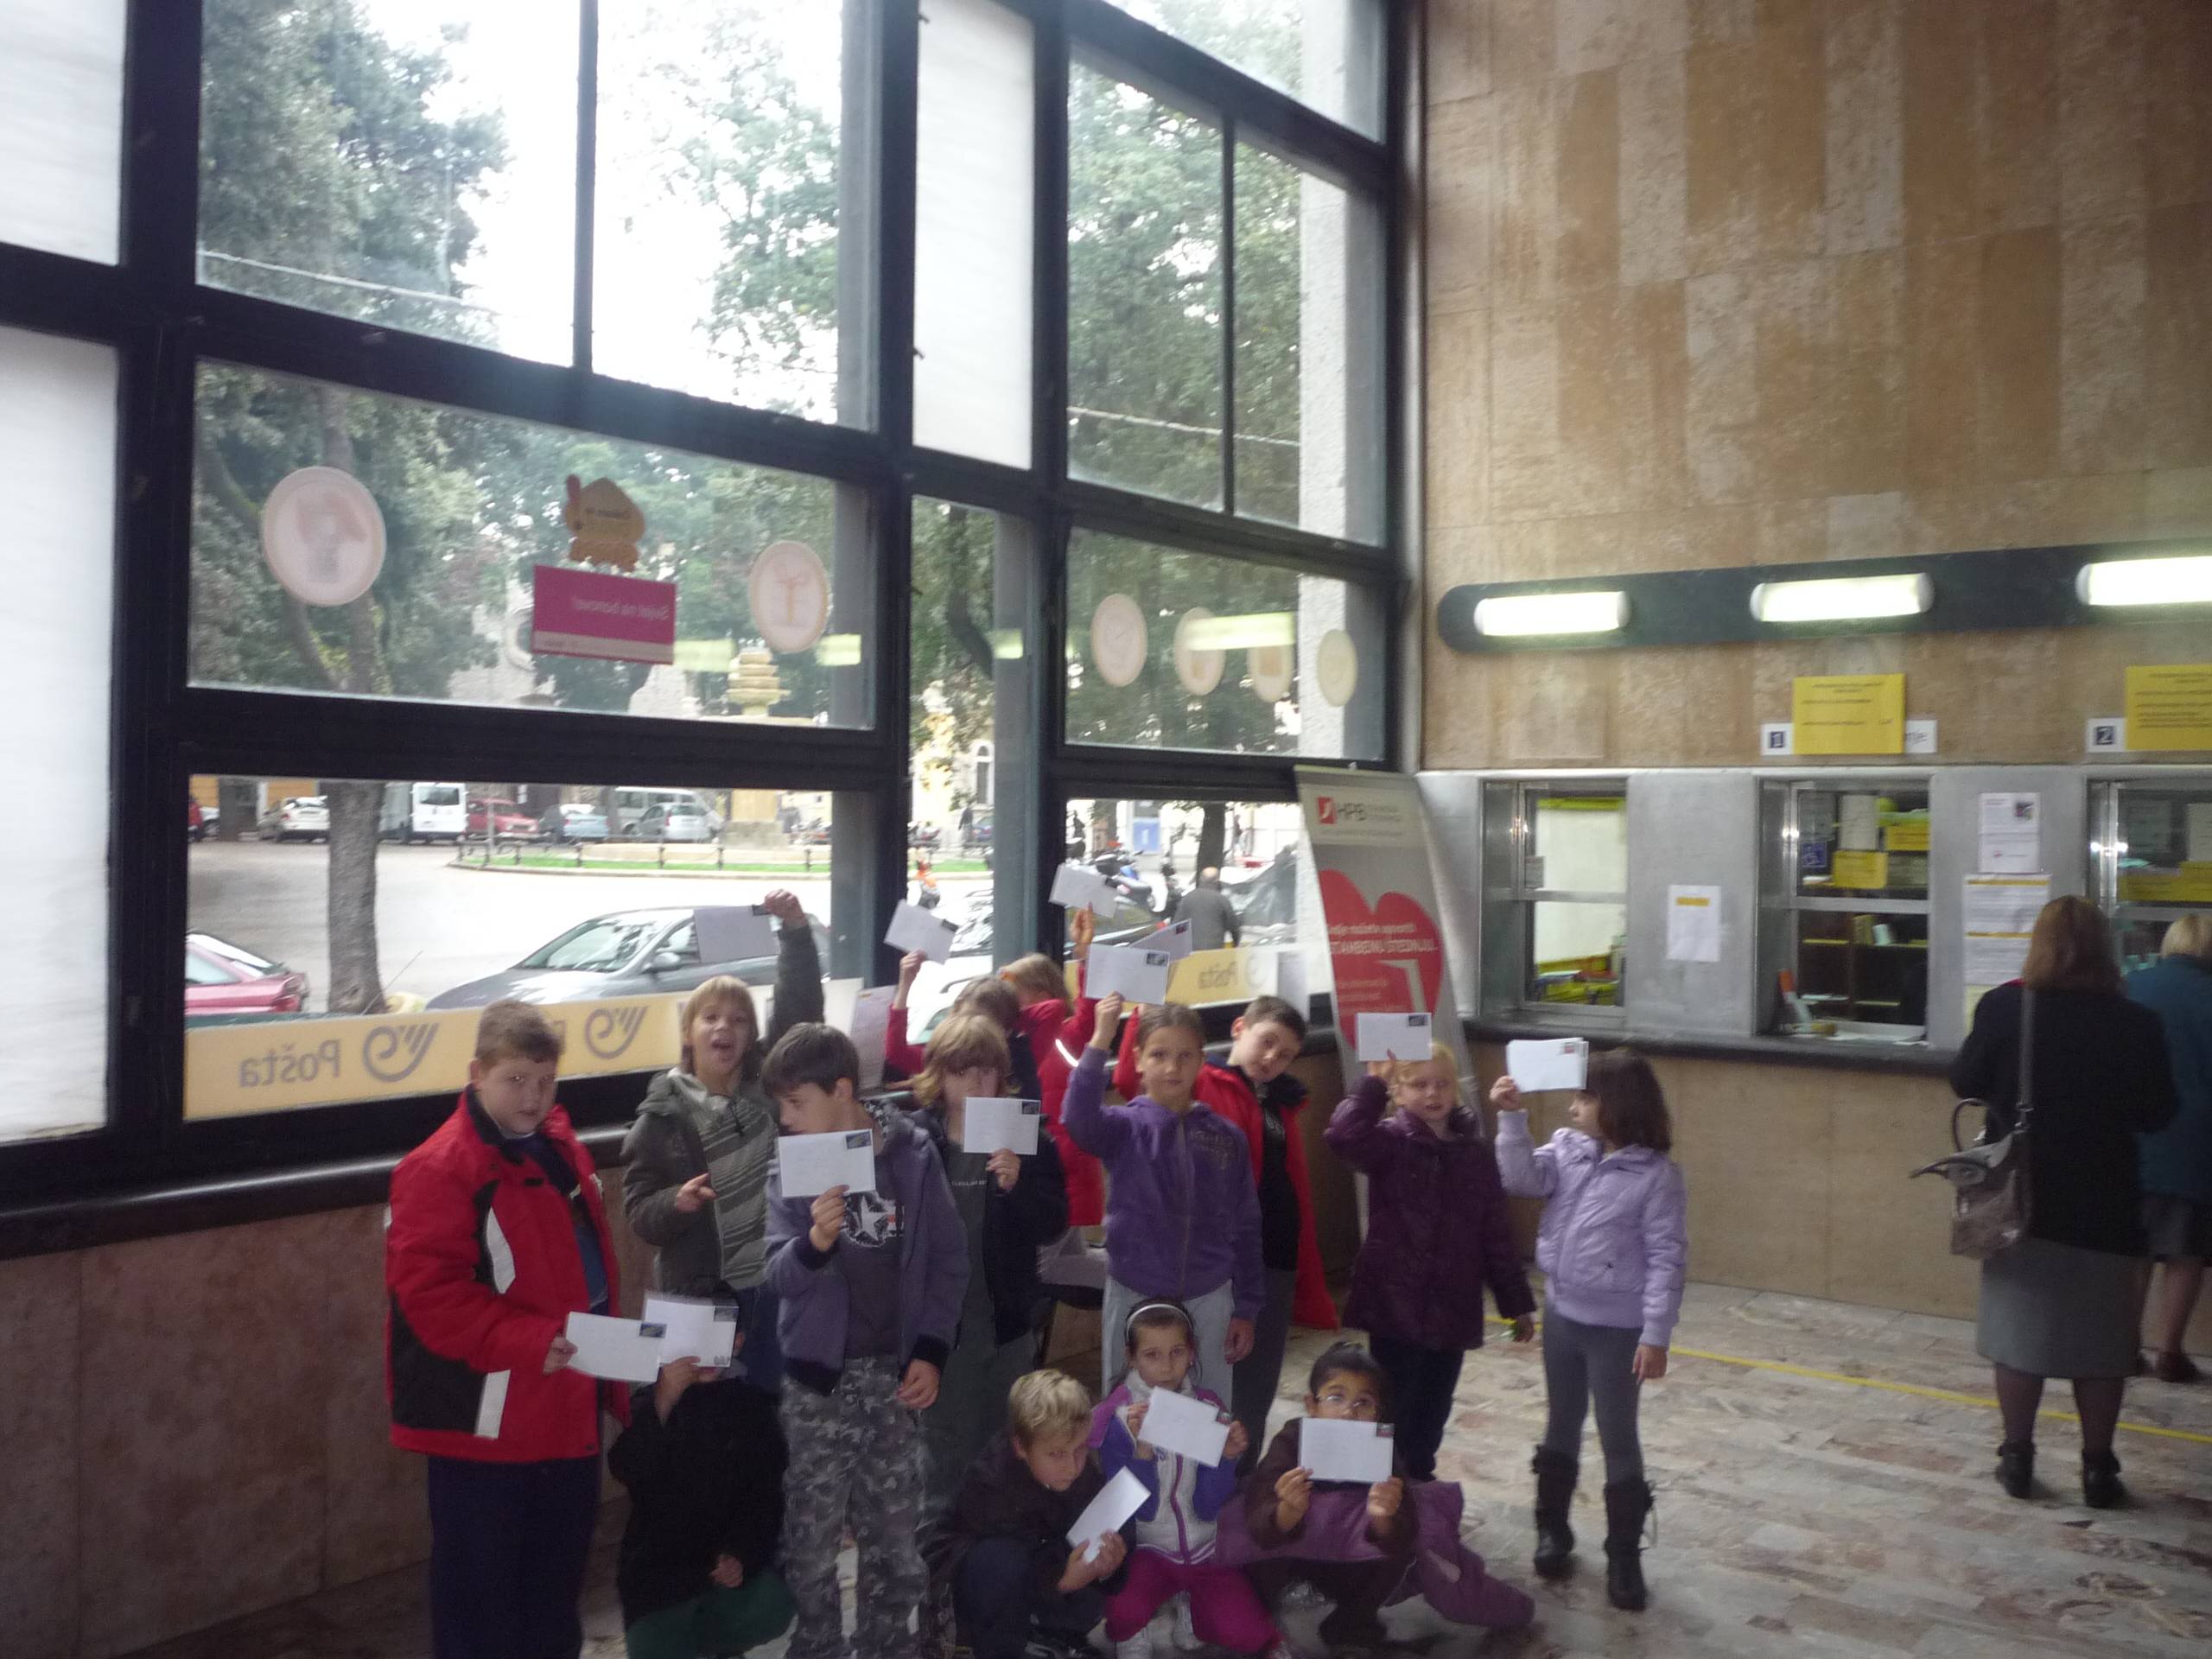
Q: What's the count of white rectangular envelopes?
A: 14